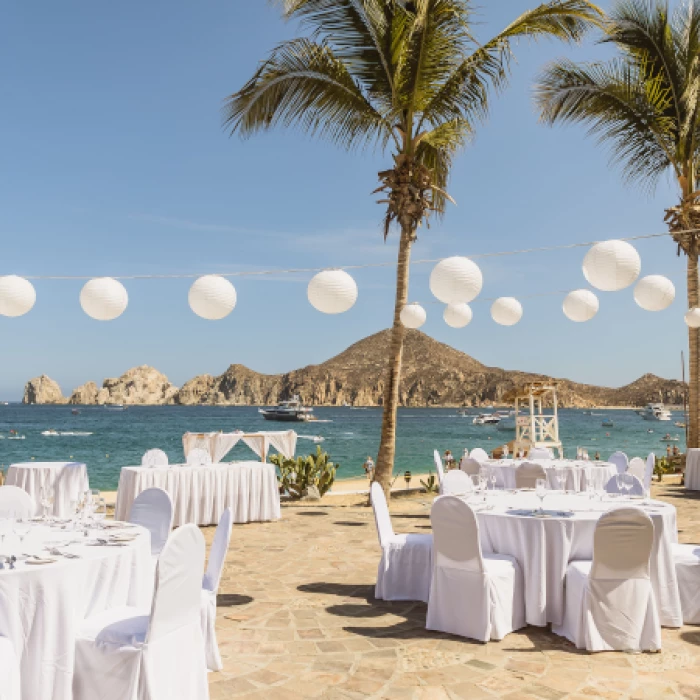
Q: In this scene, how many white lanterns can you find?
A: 12